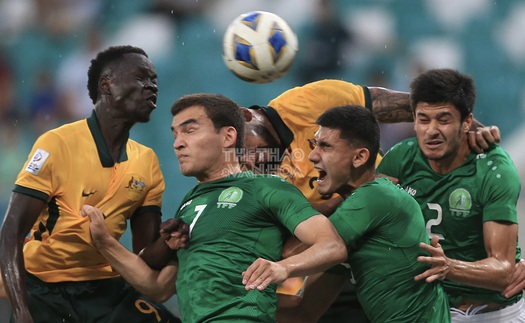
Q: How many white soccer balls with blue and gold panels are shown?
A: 1